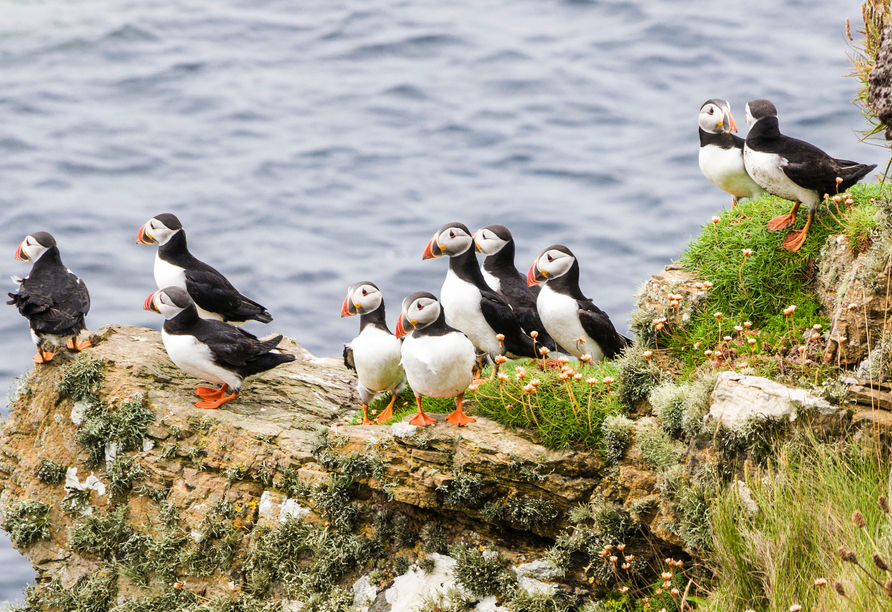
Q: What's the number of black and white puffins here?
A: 10